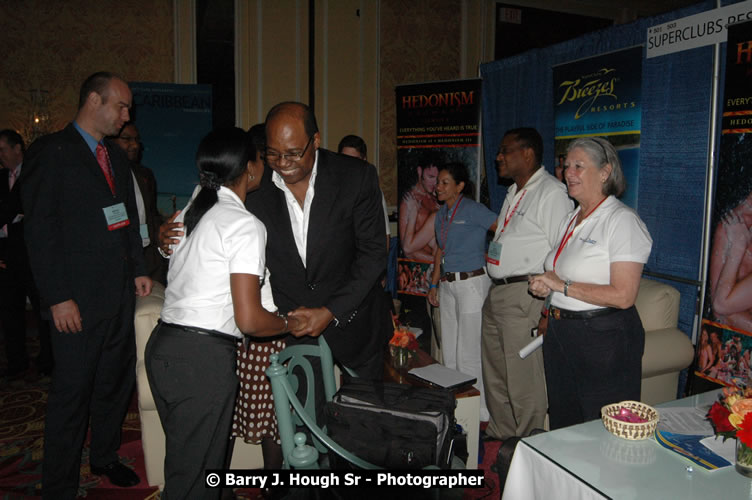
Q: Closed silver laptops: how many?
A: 1